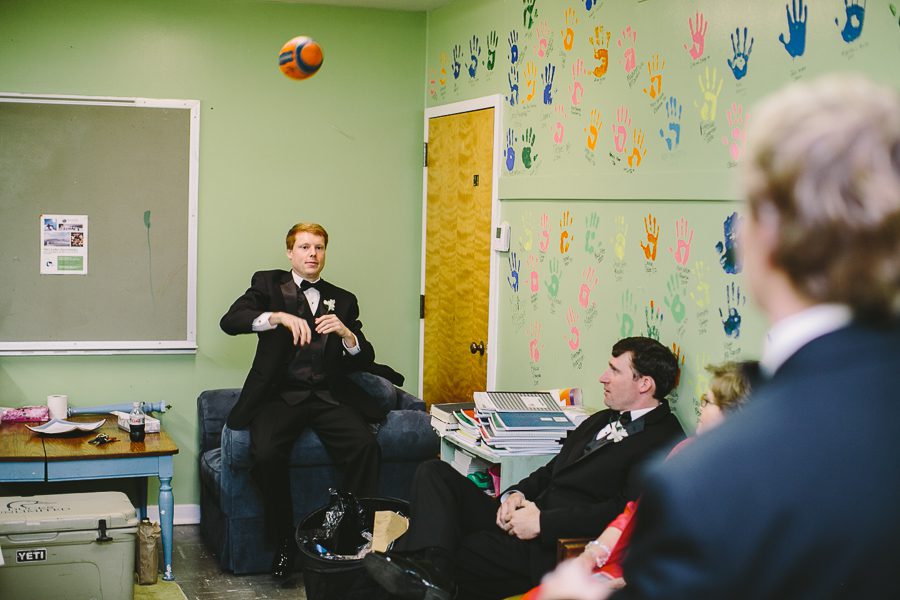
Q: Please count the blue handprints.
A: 14